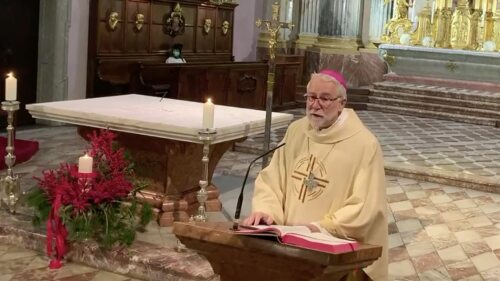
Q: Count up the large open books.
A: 1